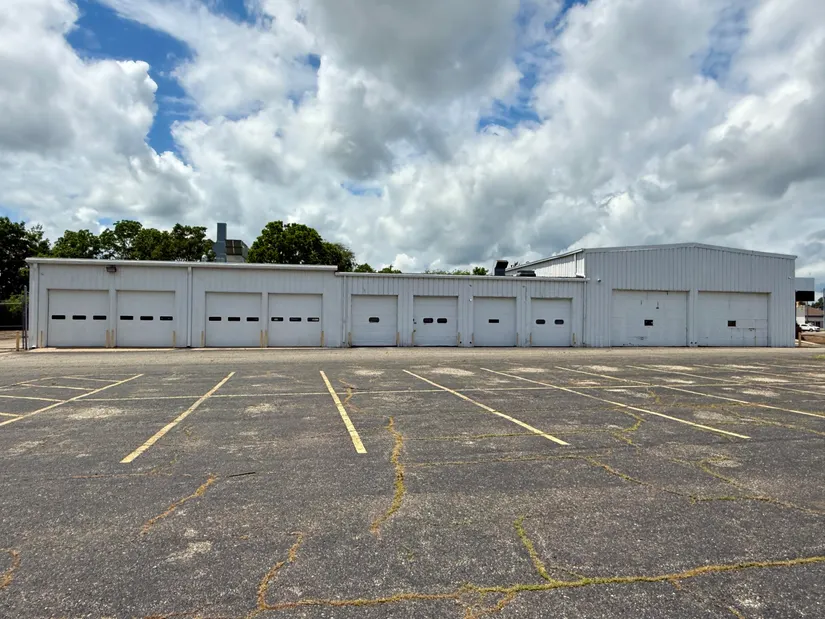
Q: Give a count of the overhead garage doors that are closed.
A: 10